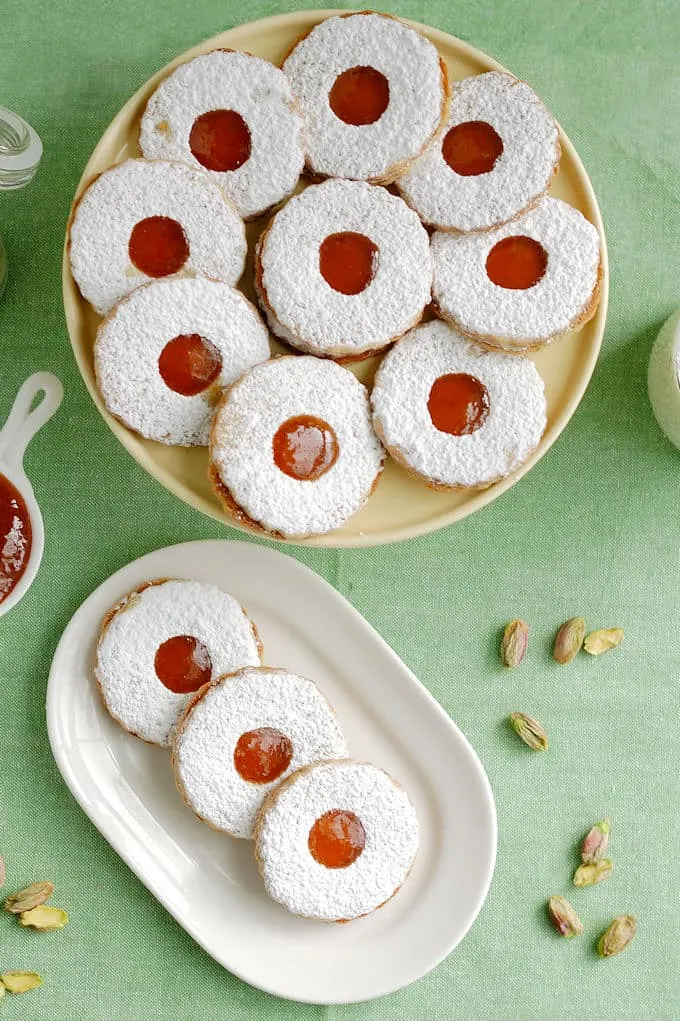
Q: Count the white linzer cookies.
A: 12